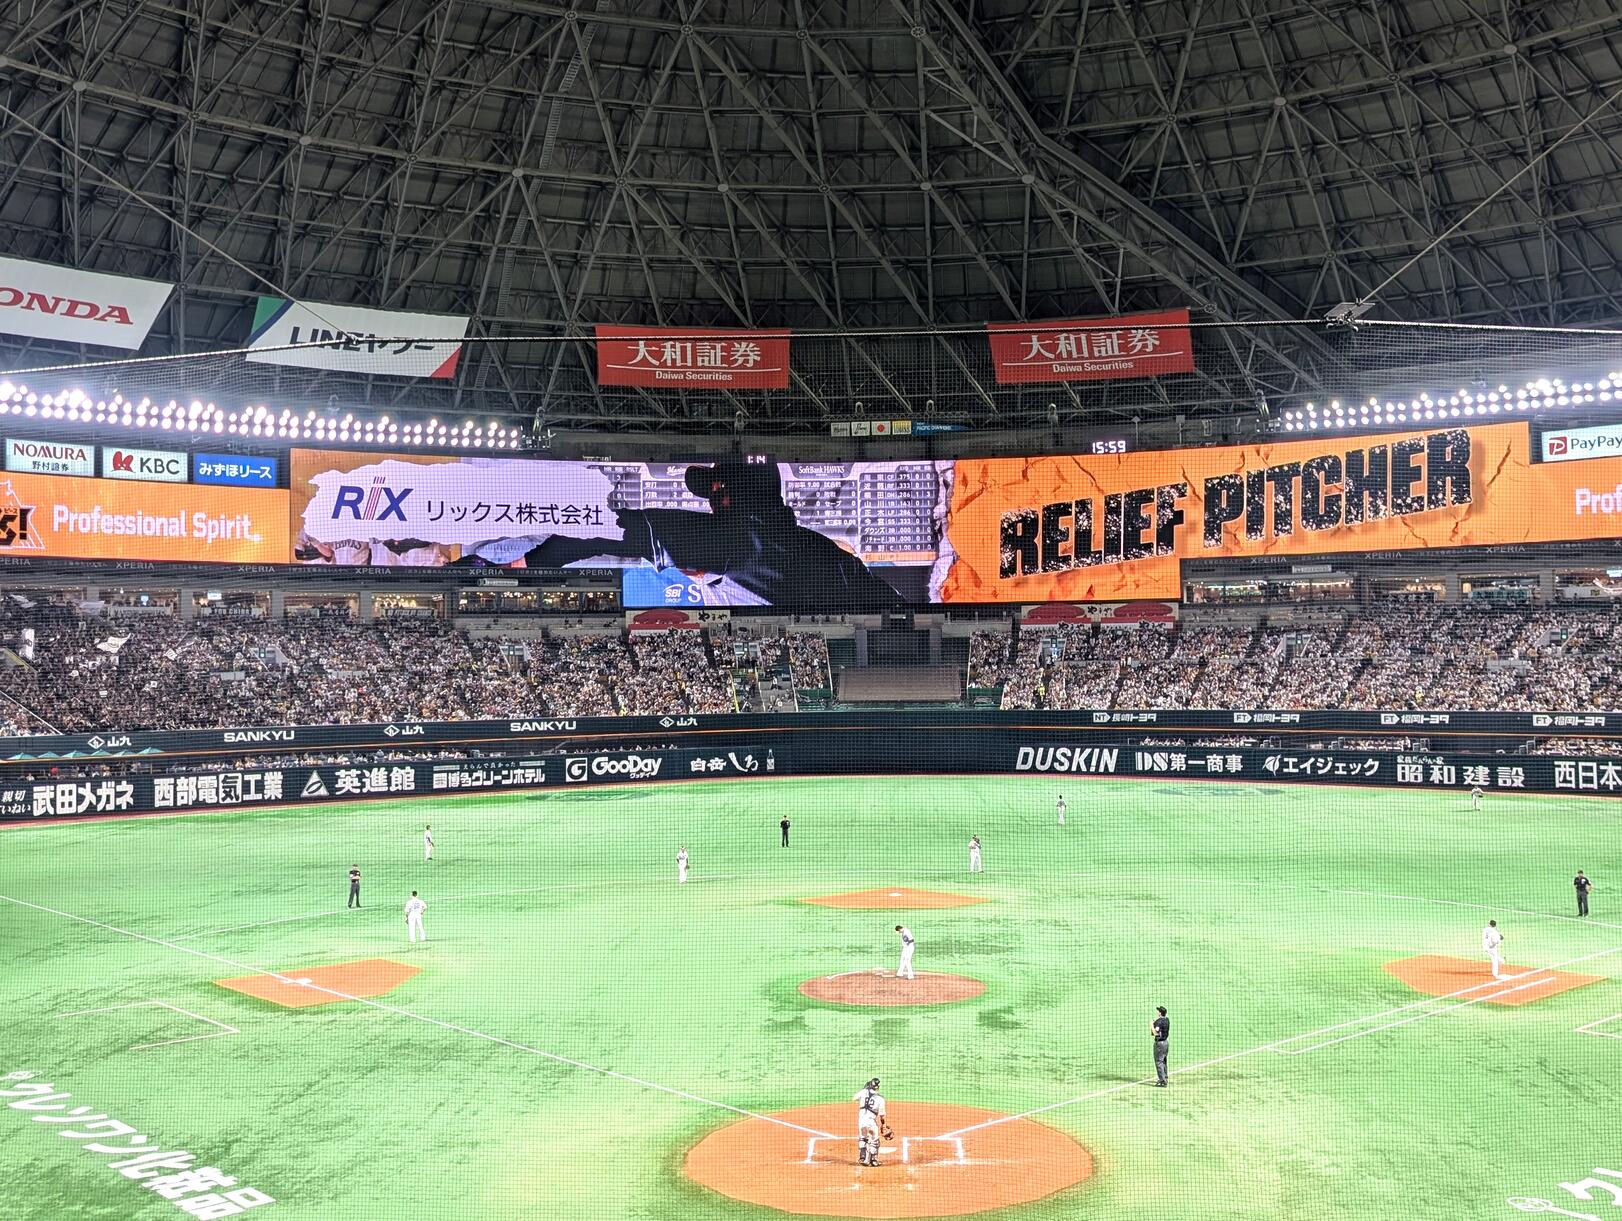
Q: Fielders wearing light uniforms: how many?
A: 9